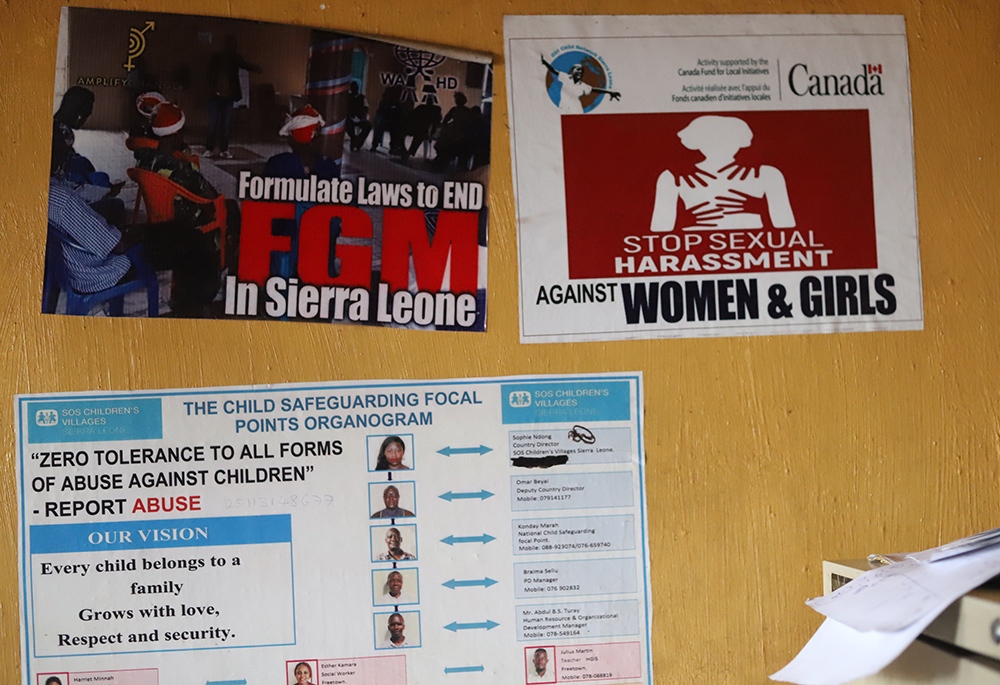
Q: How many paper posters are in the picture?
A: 3